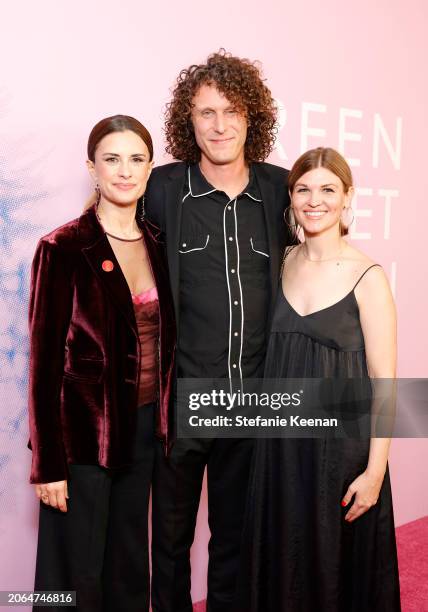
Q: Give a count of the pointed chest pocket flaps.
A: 2